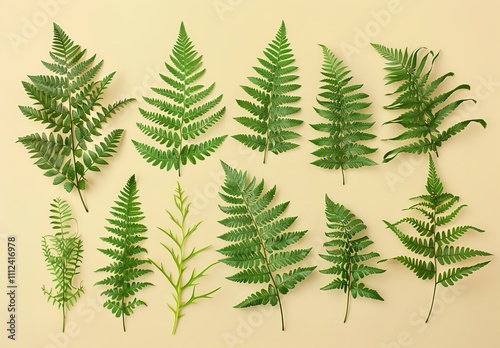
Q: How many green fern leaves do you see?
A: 11